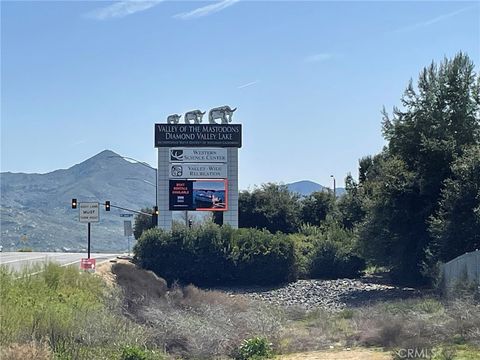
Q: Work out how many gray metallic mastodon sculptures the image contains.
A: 3